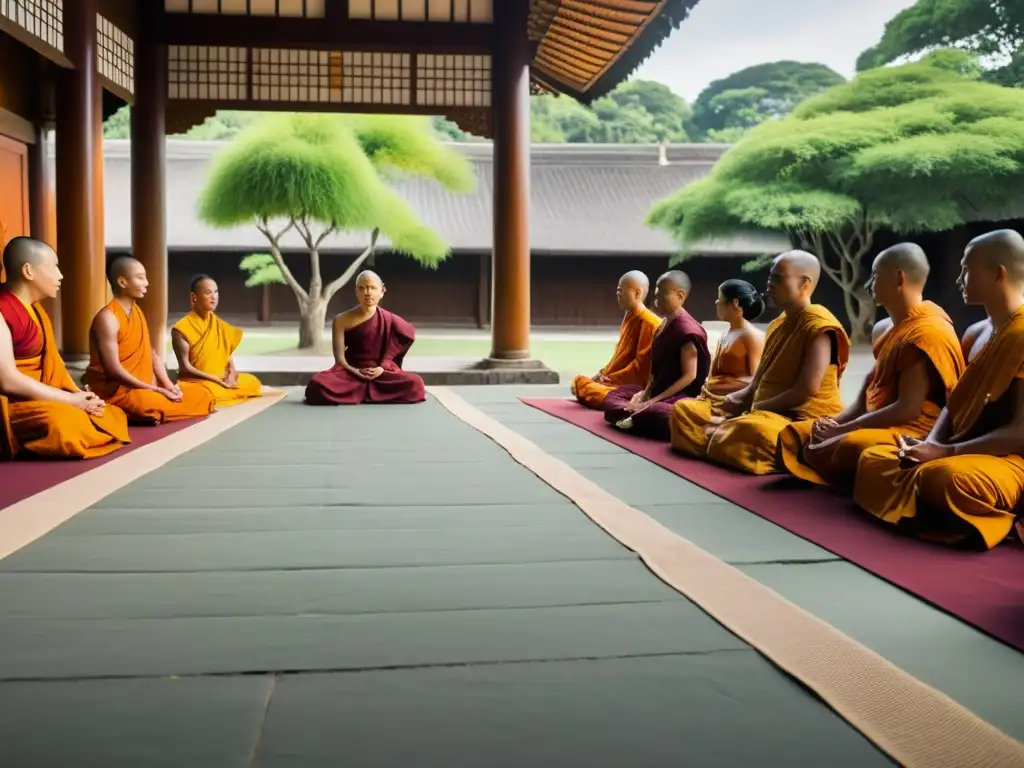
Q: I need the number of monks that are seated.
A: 10